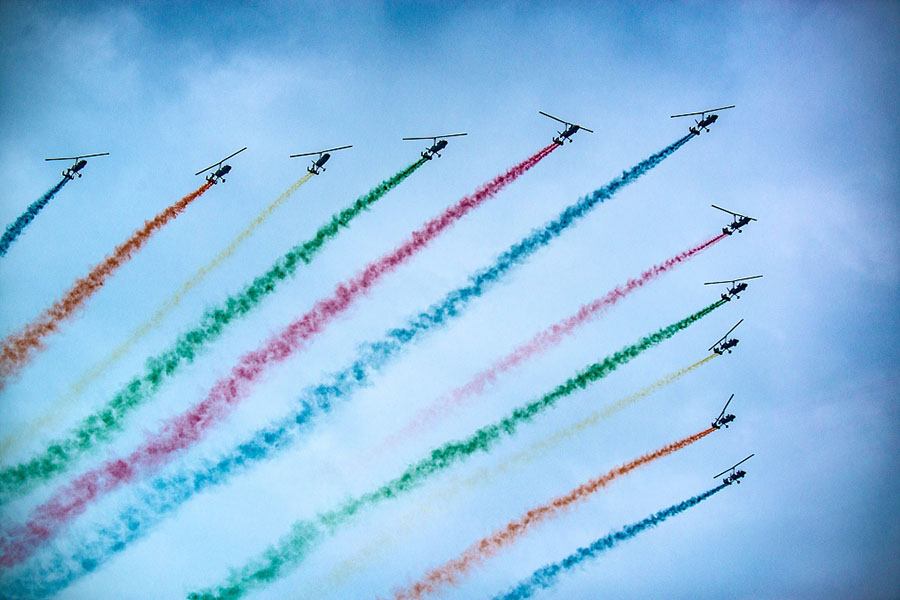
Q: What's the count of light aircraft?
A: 11